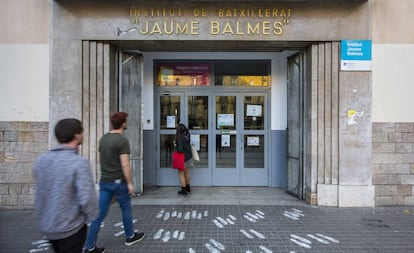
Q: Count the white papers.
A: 6